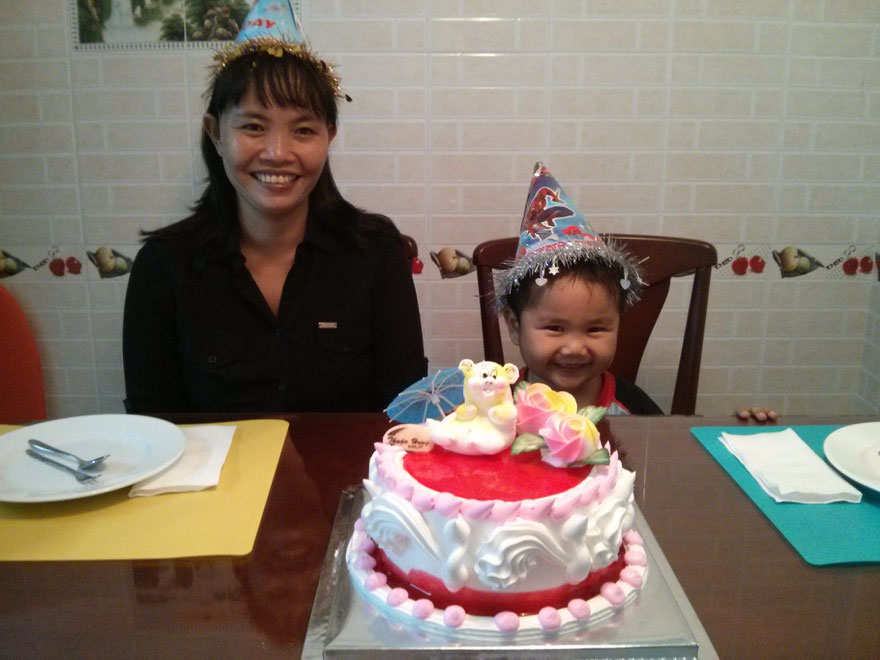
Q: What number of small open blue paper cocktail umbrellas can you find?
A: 1